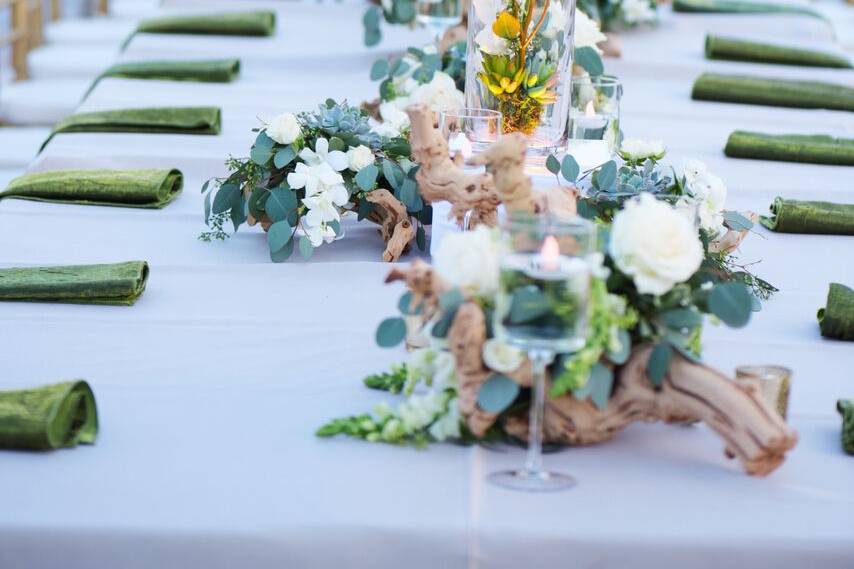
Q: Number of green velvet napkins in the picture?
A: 13